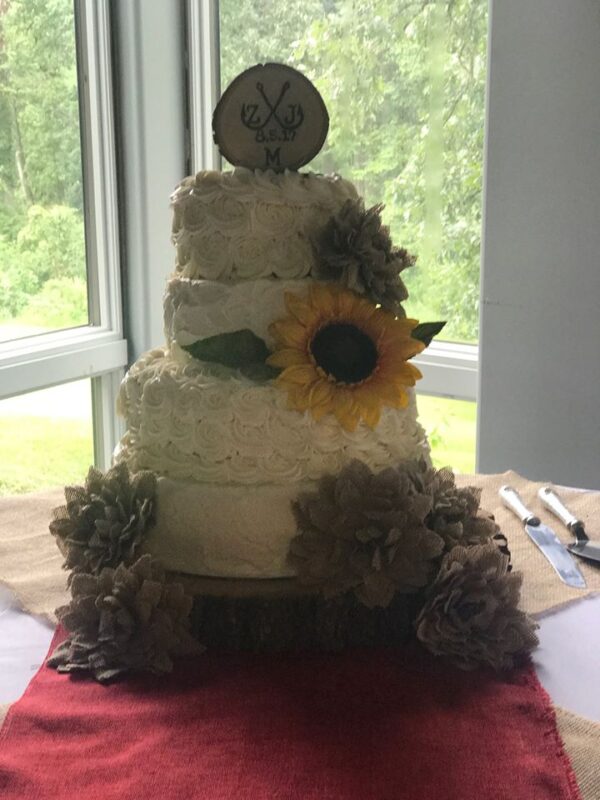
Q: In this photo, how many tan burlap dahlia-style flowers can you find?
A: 6